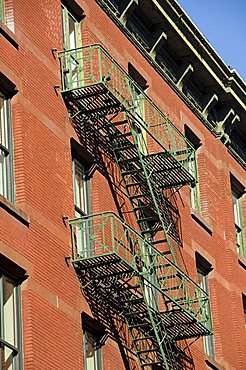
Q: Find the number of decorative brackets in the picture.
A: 6